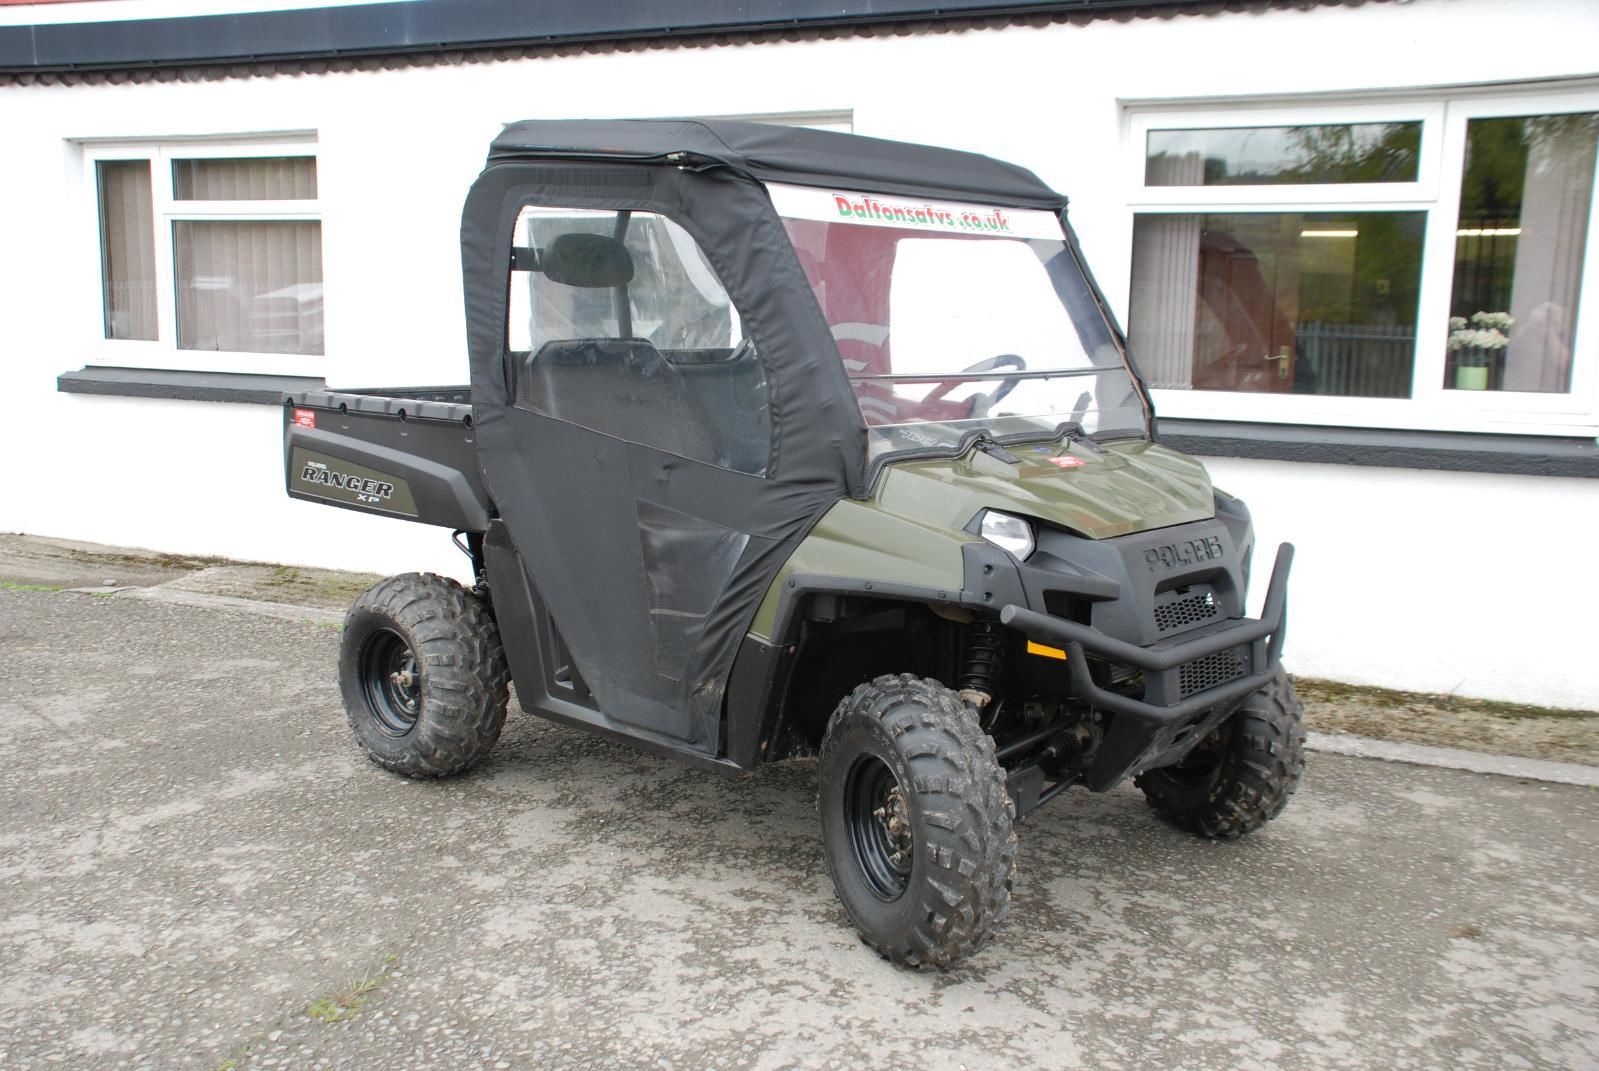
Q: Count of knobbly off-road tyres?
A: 3